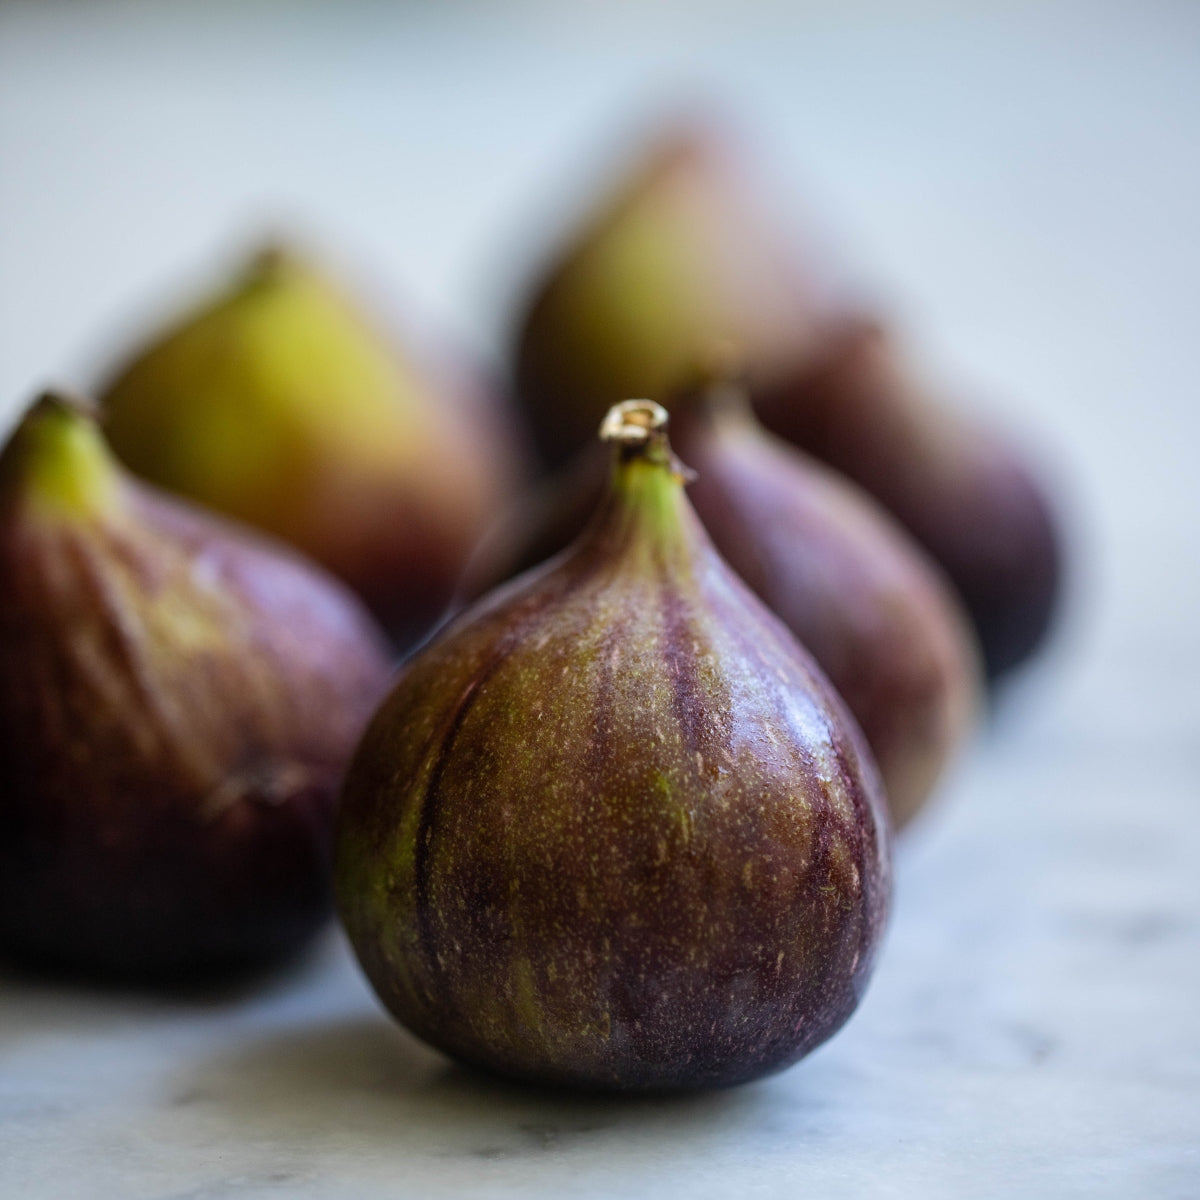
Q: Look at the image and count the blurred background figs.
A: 5